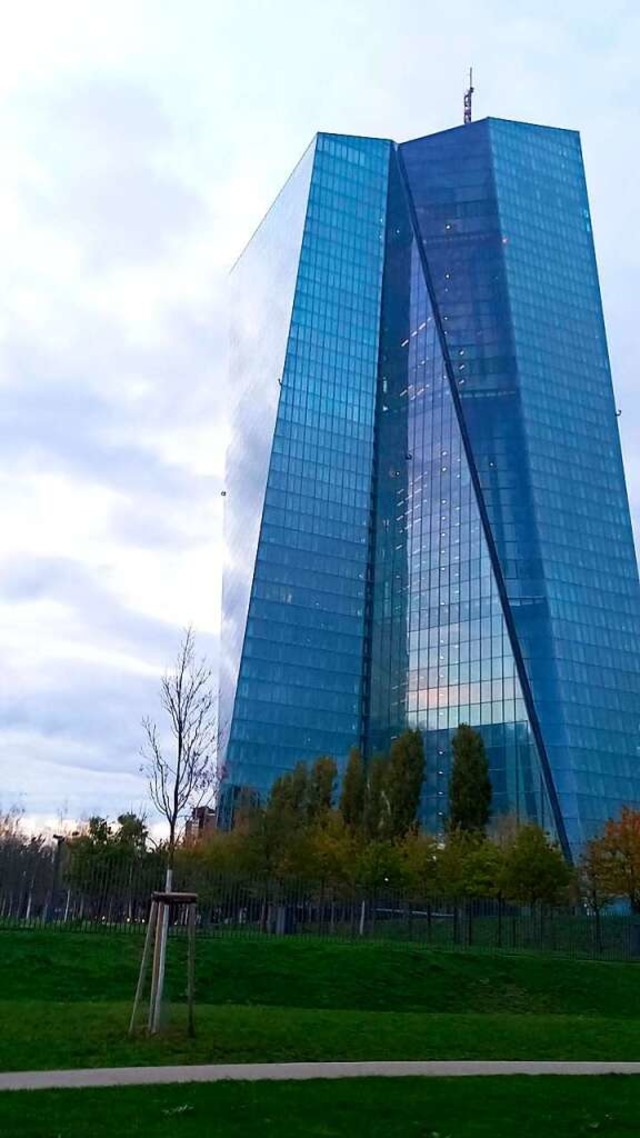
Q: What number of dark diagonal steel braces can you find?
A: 1